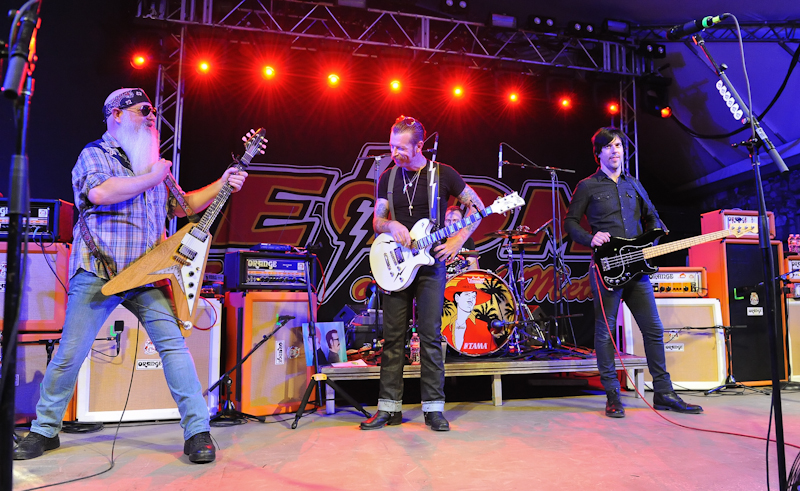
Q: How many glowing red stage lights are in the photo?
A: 10